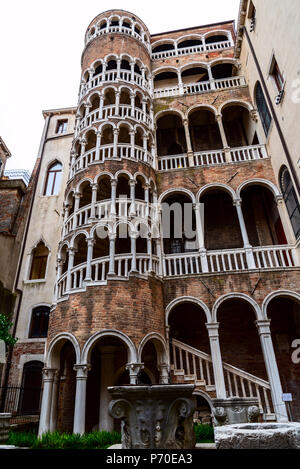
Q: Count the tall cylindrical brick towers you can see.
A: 1